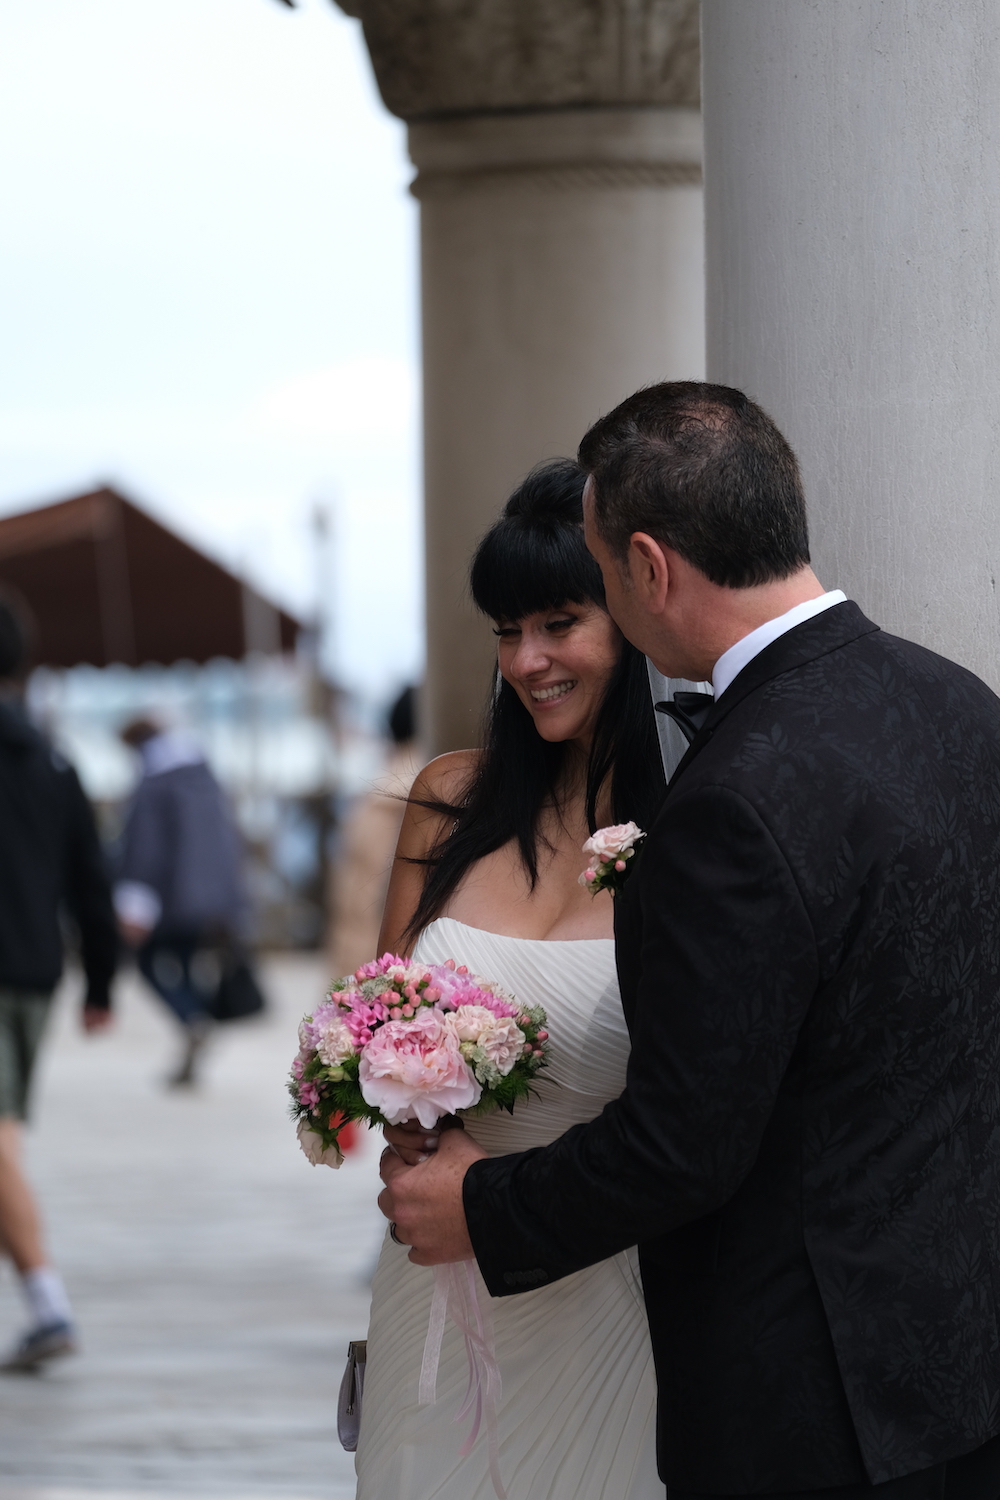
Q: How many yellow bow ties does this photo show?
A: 0